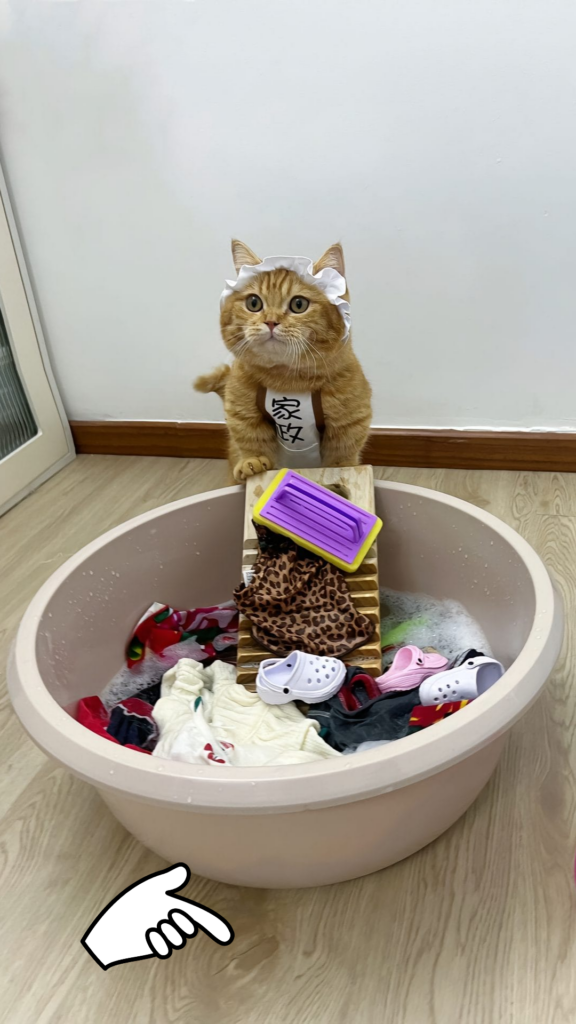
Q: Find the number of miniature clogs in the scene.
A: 3